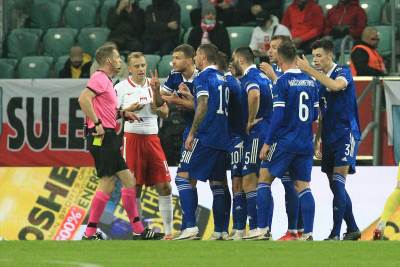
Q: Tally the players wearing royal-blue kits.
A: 7